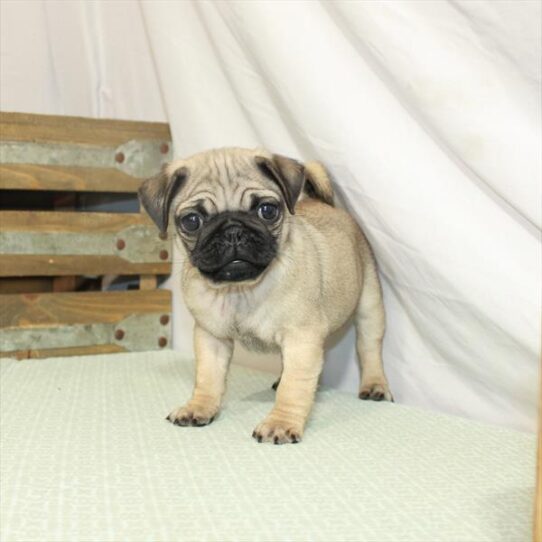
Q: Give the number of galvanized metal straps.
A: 3